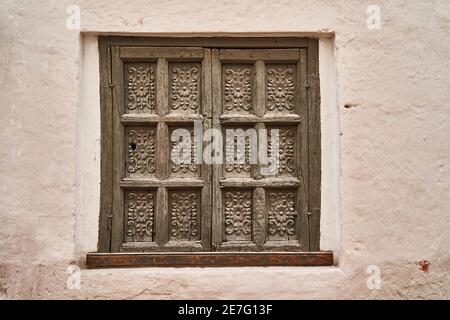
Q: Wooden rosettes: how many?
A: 12